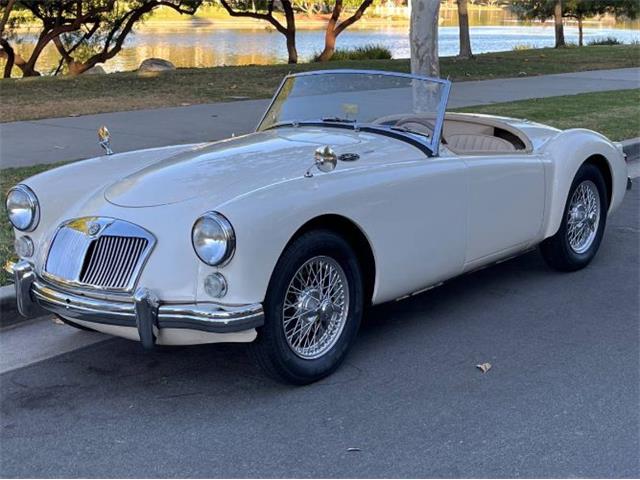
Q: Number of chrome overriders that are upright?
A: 2